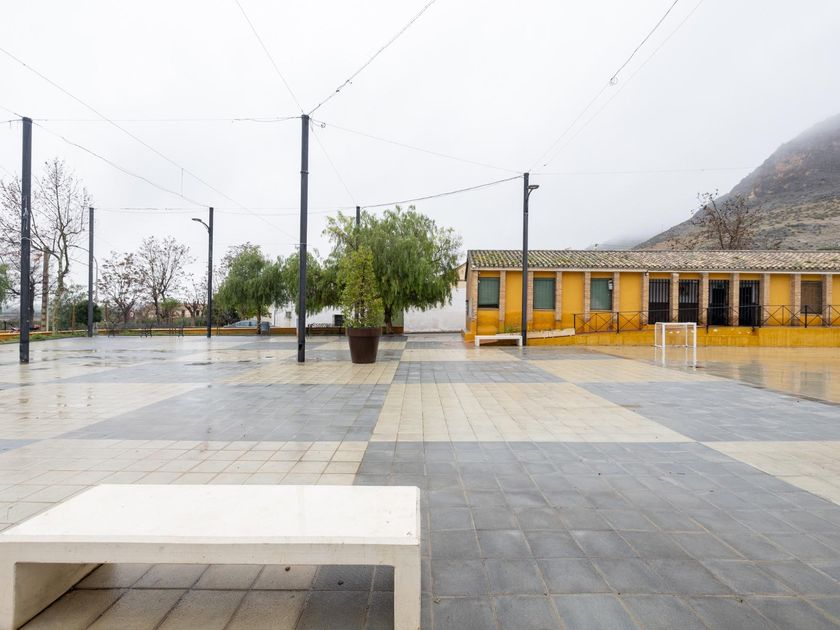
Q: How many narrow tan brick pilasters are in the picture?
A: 13